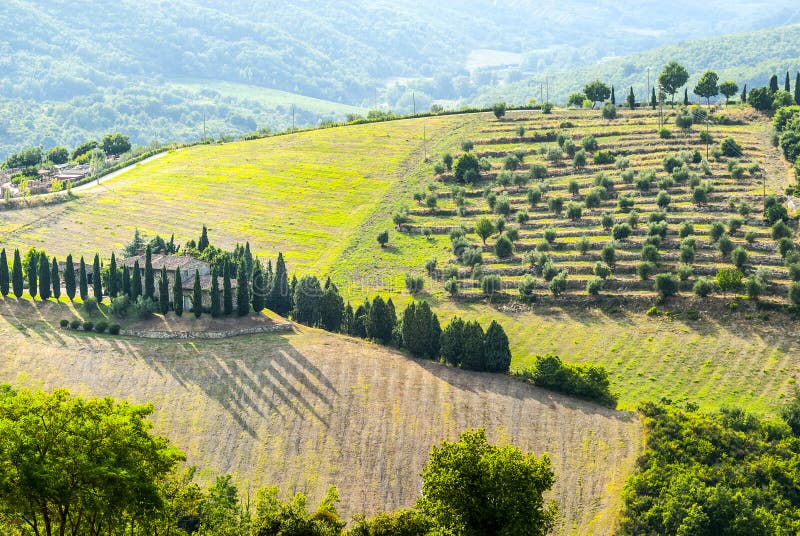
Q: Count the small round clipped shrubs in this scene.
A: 5